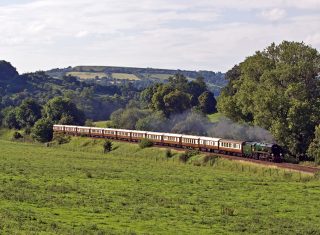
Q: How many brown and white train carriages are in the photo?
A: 12